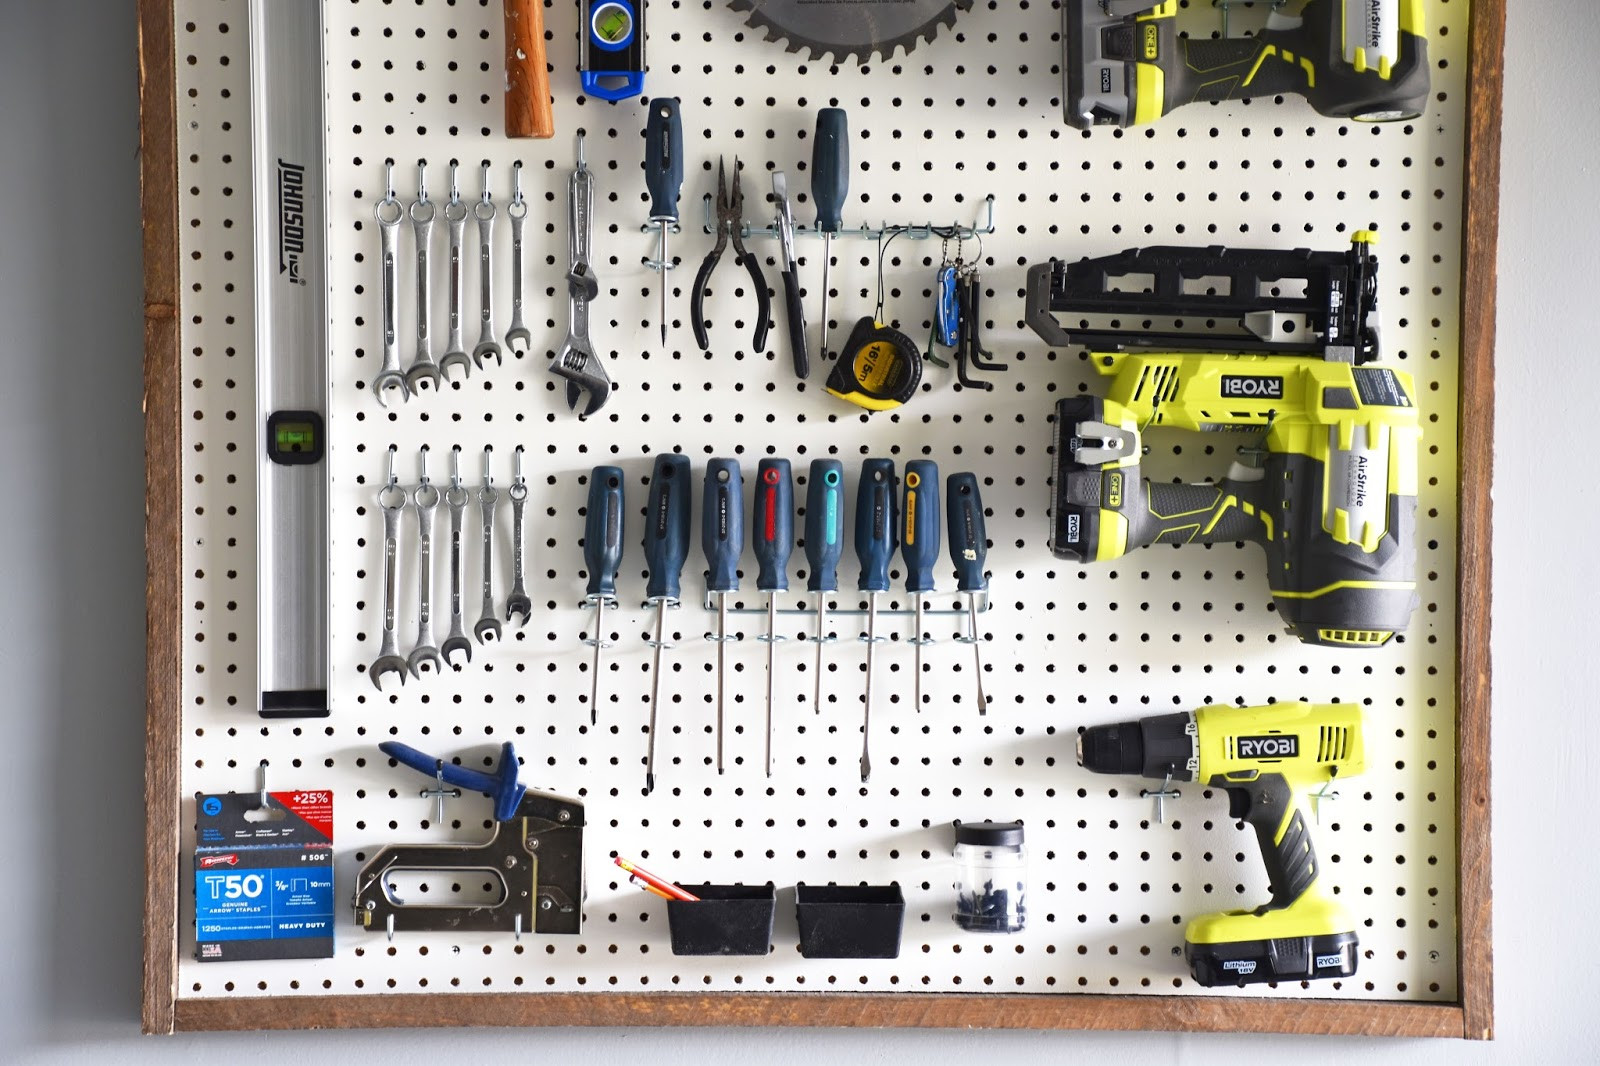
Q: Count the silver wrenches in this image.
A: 12